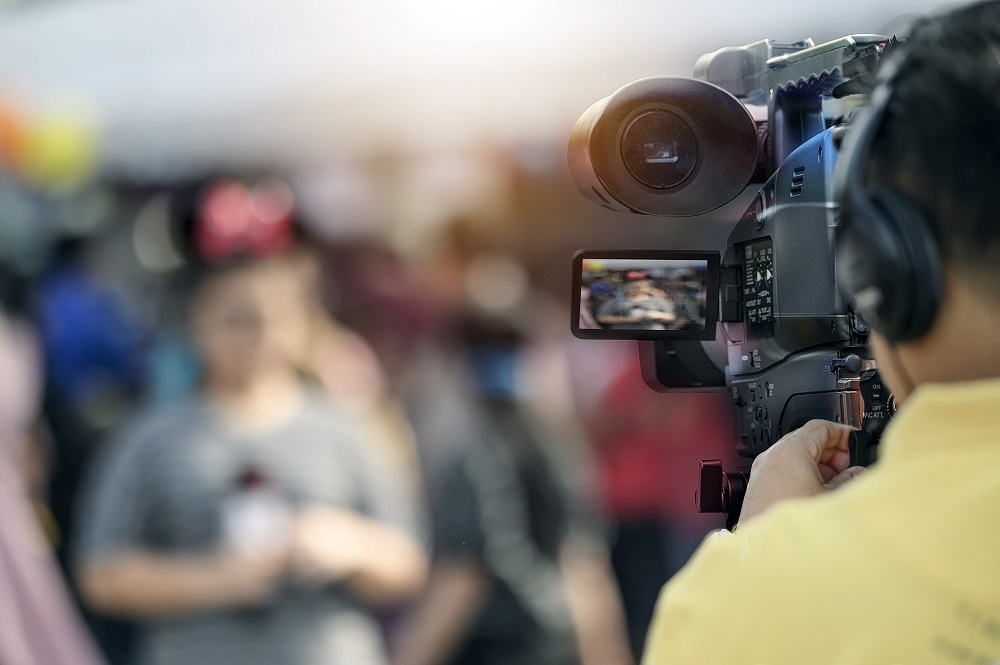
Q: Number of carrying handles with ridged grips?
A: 1